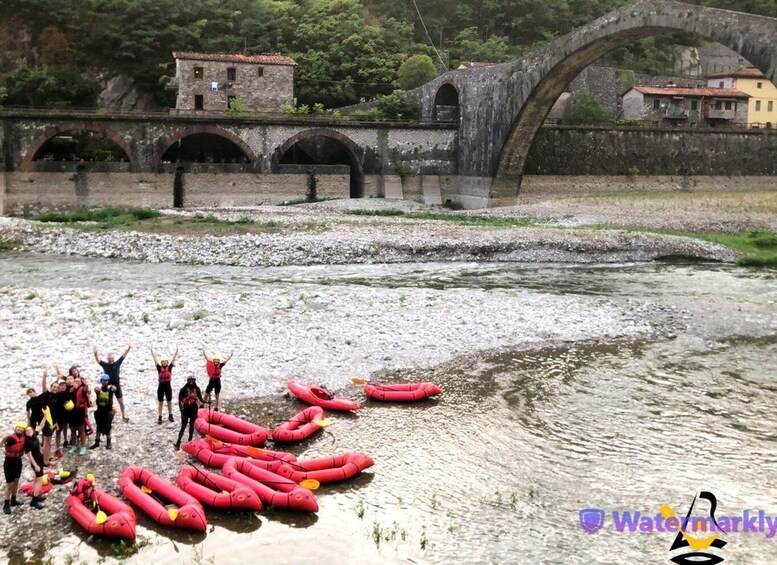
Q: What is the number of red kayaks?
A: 10